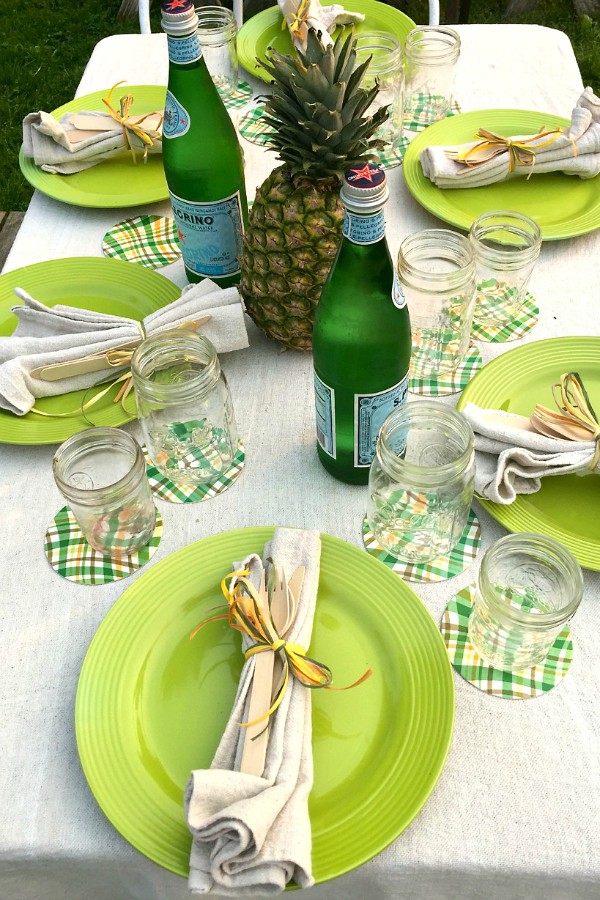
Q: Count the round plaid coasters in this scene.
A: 11